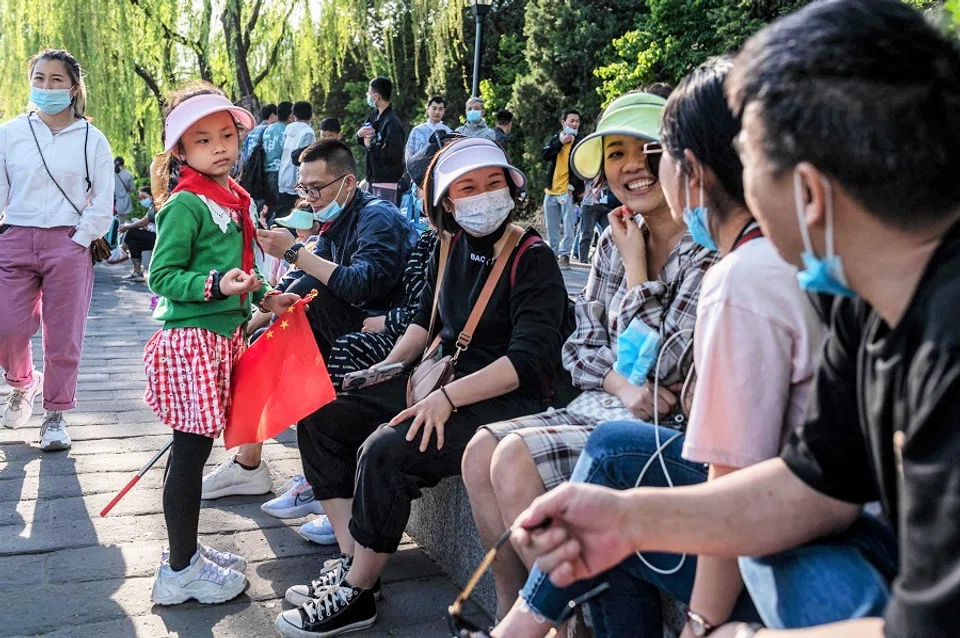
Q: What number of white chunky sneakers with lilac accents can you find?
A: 2